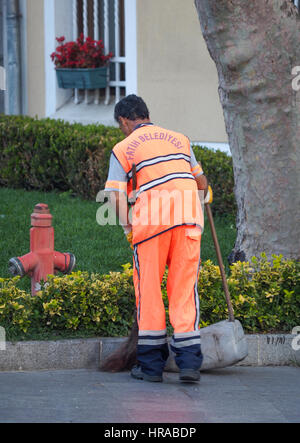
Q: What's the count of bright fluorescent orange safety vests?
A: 1